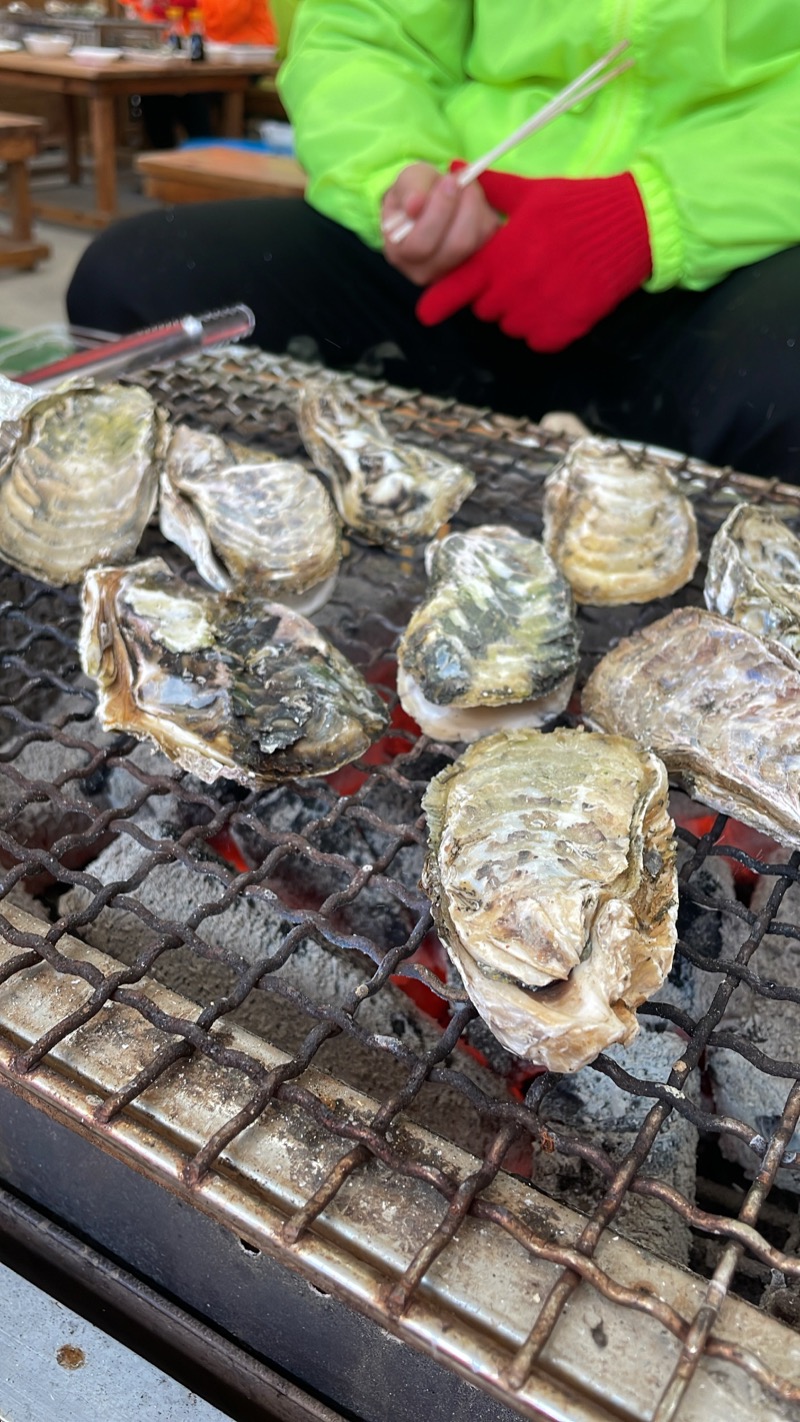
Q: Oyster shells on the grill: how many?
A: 9